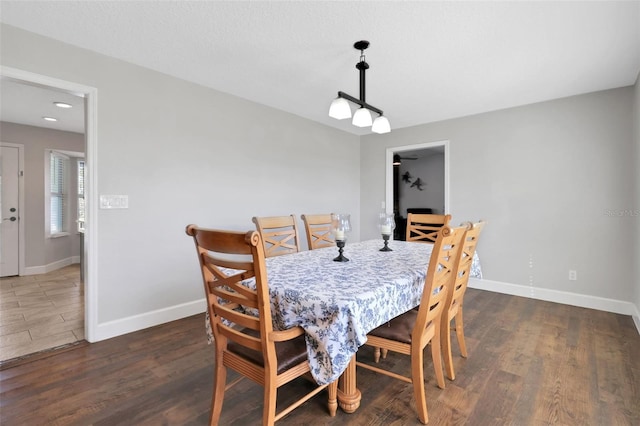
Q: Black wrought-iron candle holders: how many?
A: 2